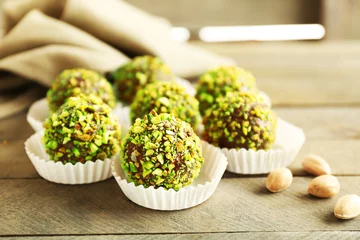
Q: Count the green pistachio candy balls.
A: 7